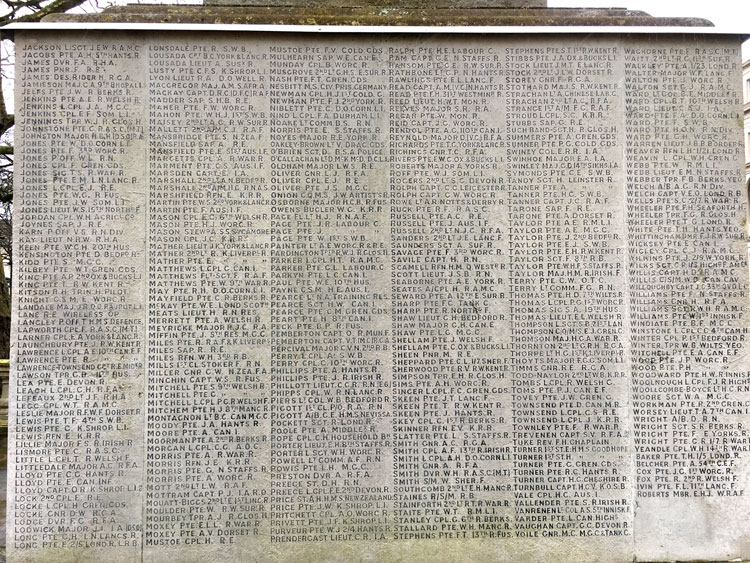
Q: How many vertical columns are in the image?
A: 6